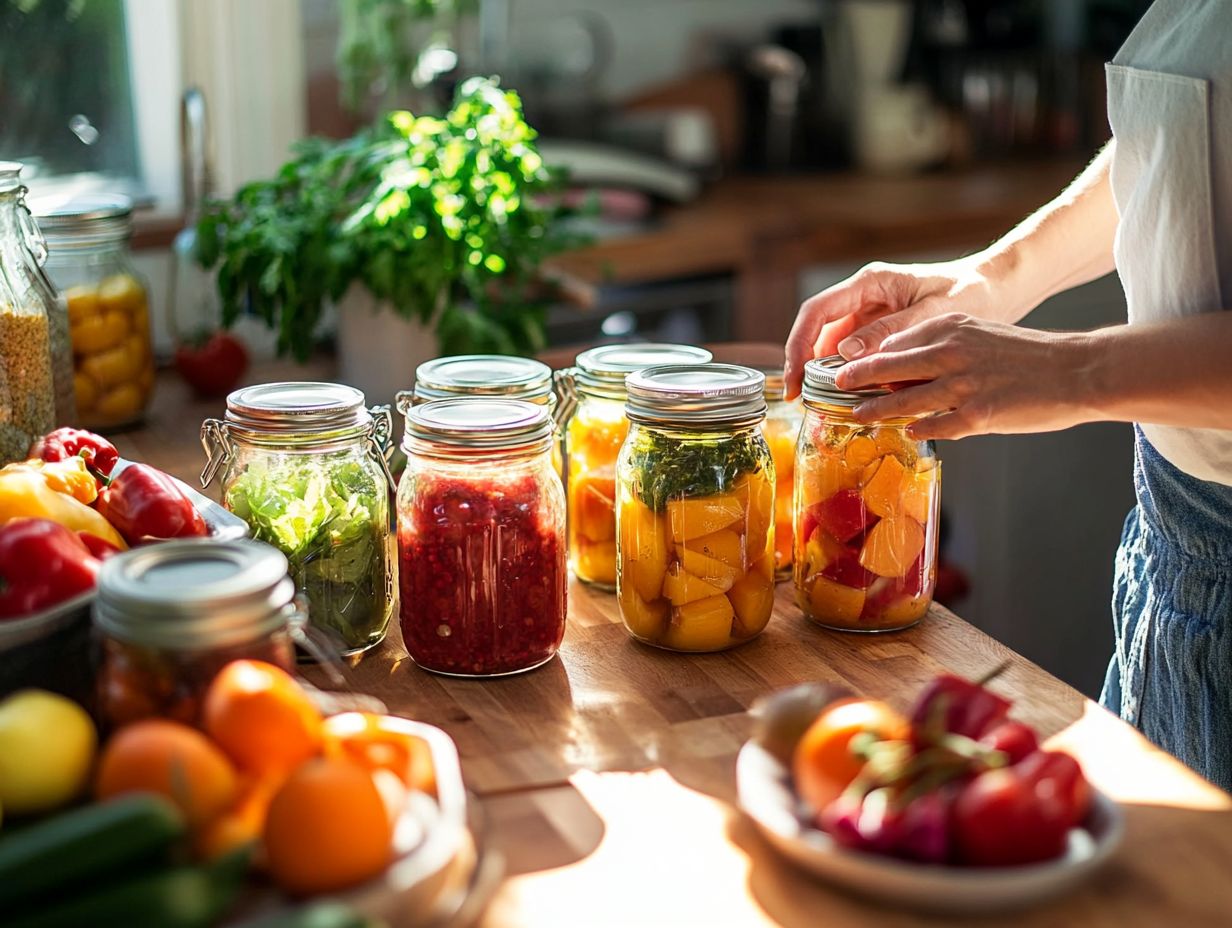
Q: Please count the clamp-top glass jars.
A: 5